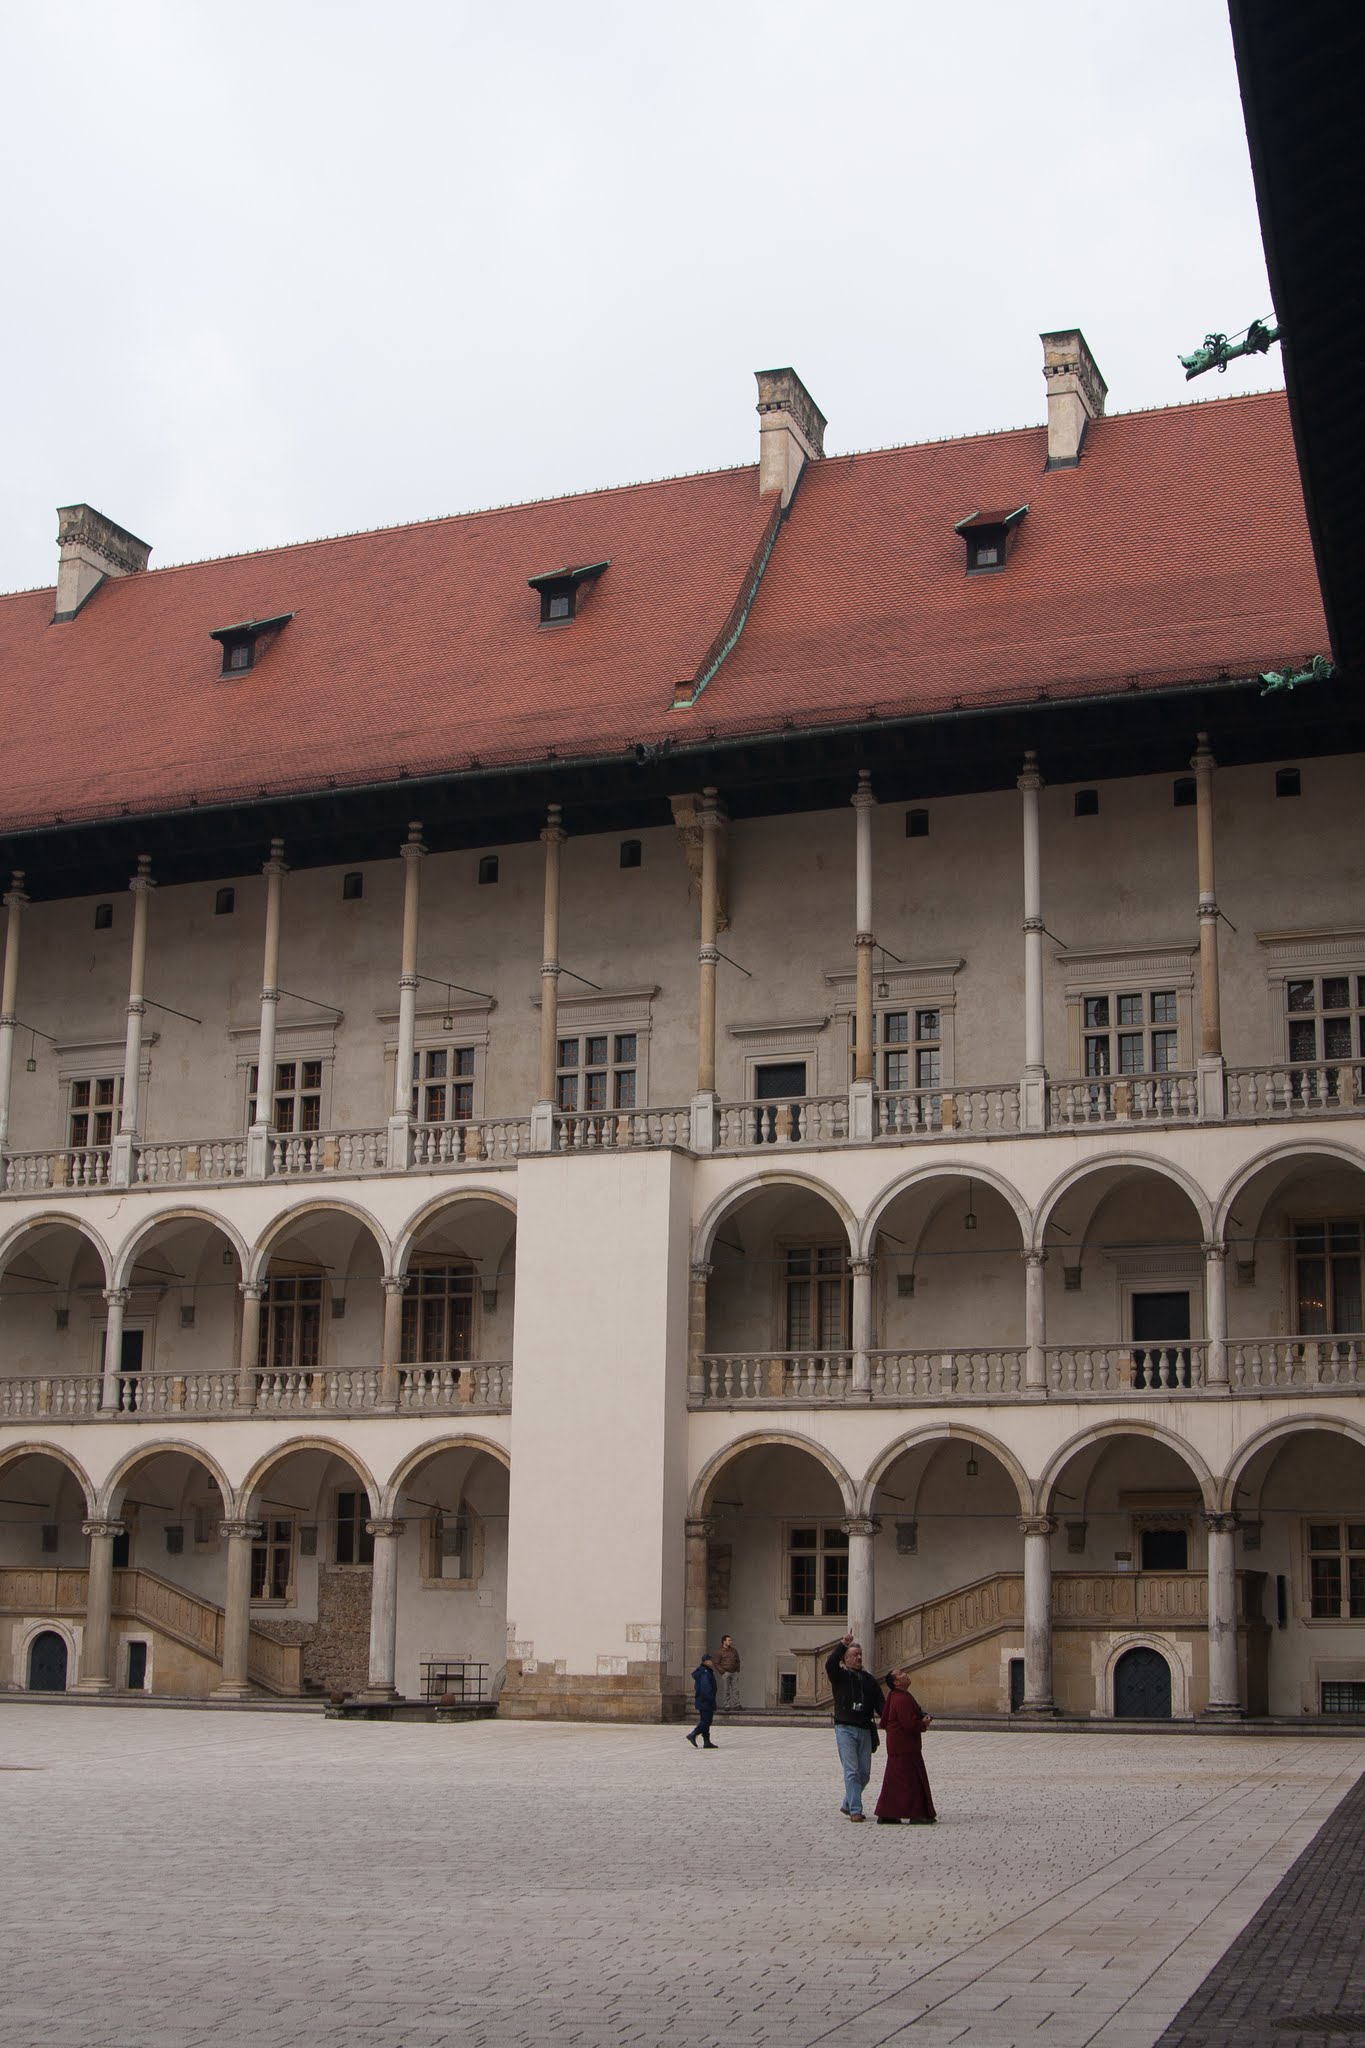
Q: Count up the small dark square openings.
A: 9